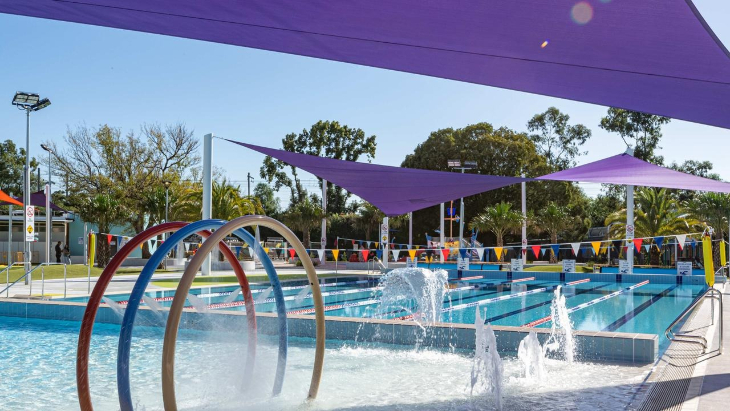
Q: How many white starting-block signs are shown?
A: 6